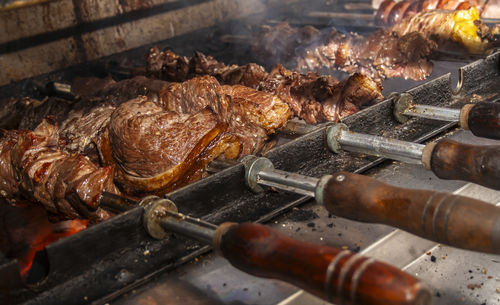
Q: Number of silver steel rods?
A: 4